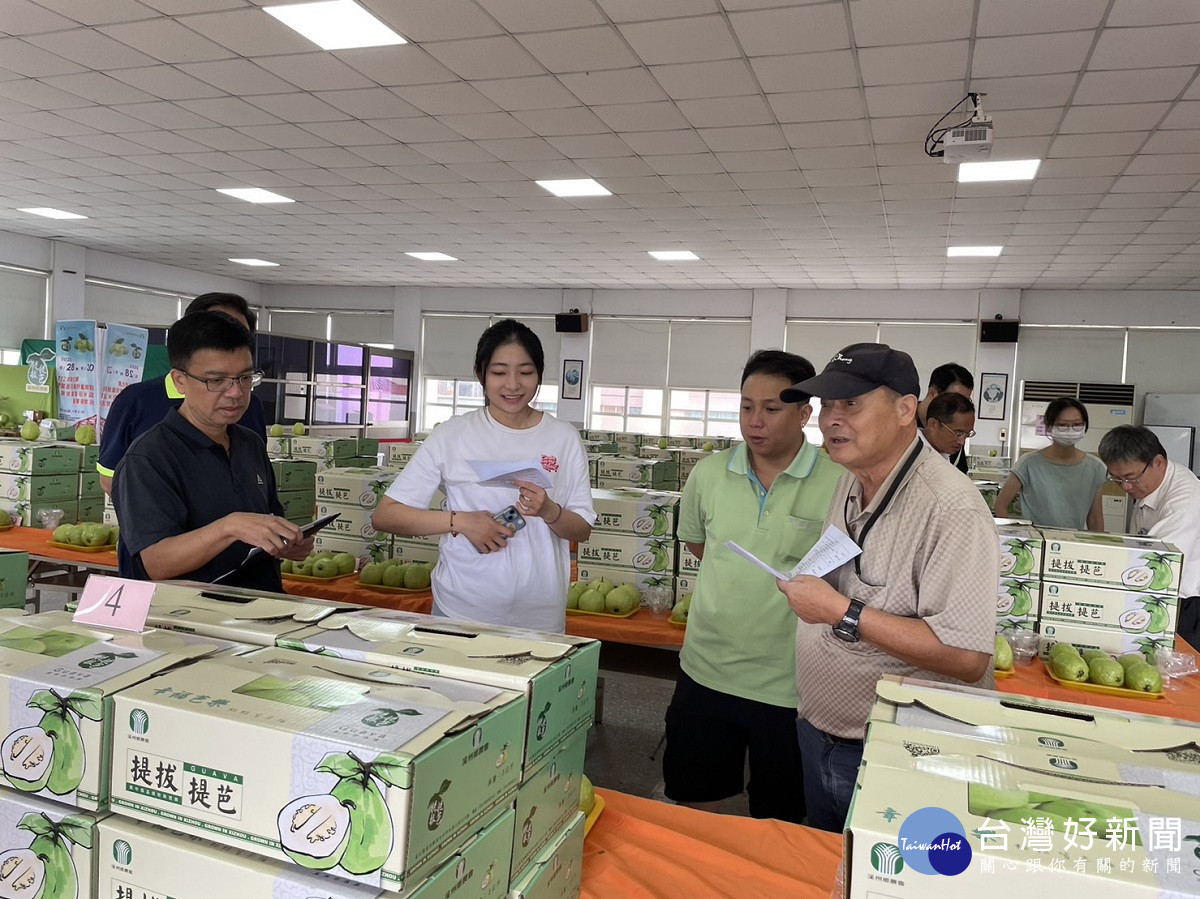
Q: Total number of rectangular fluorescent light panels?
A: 9